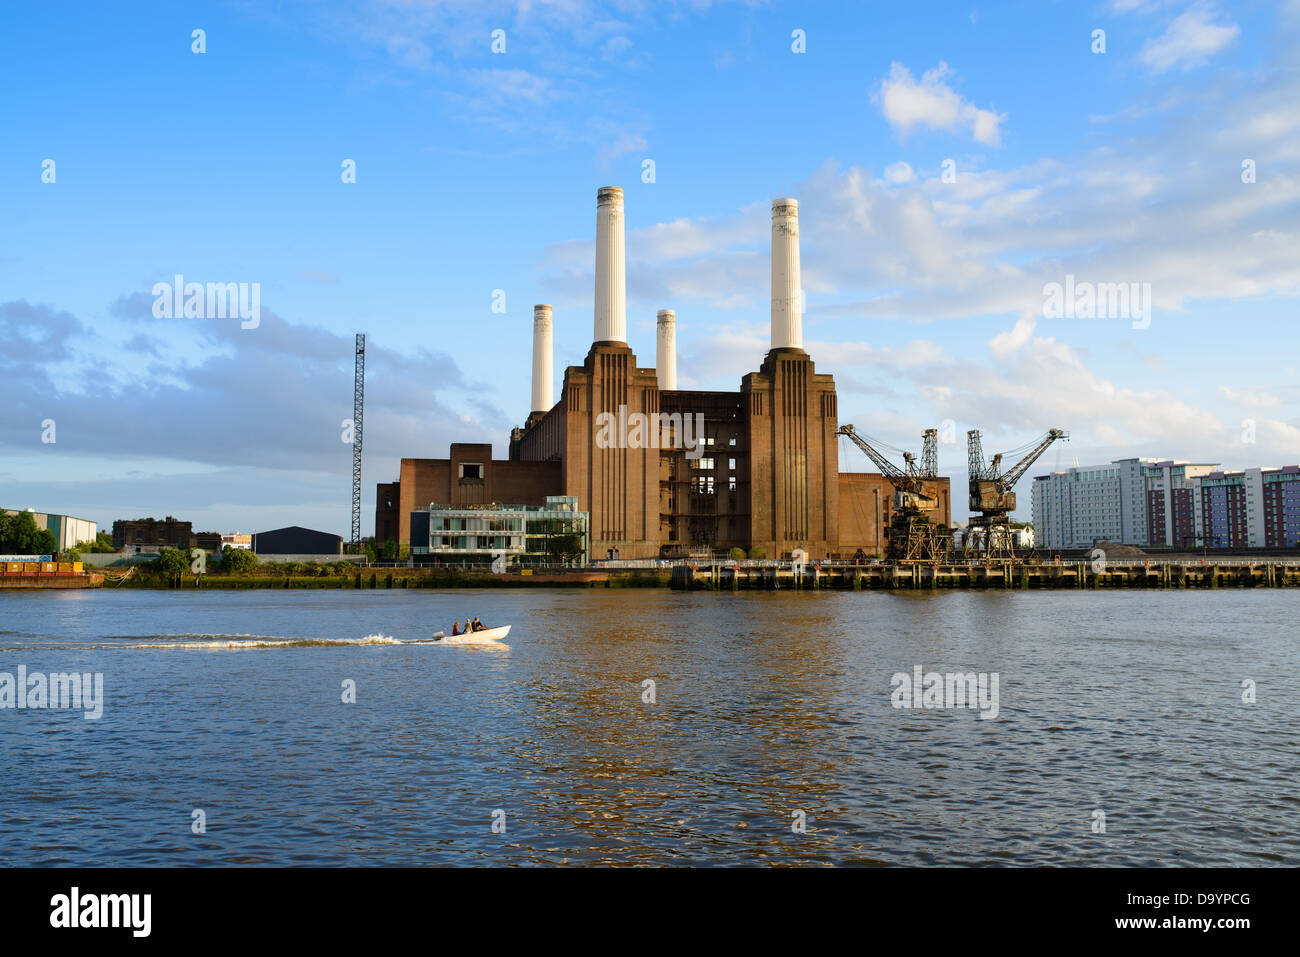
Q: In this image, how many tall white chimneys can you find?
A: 4